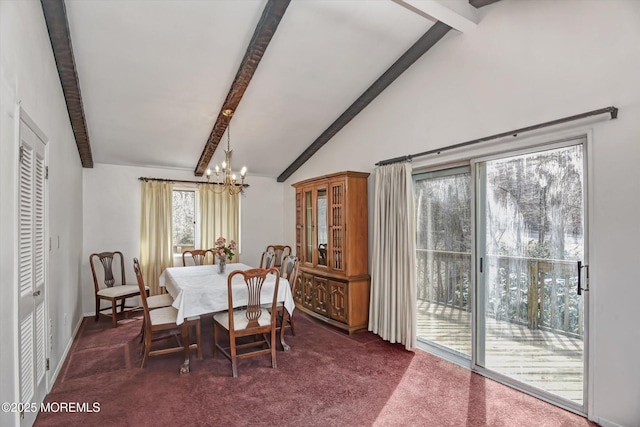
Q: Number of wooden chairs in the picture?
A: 8